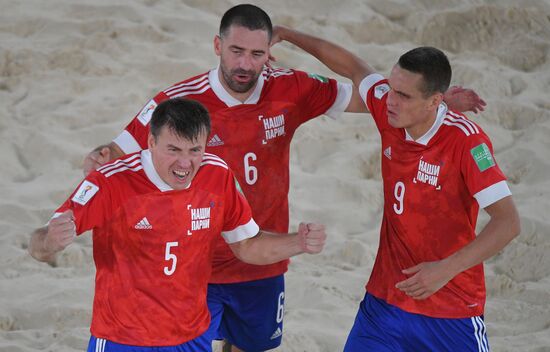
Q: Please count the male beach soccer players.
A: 3